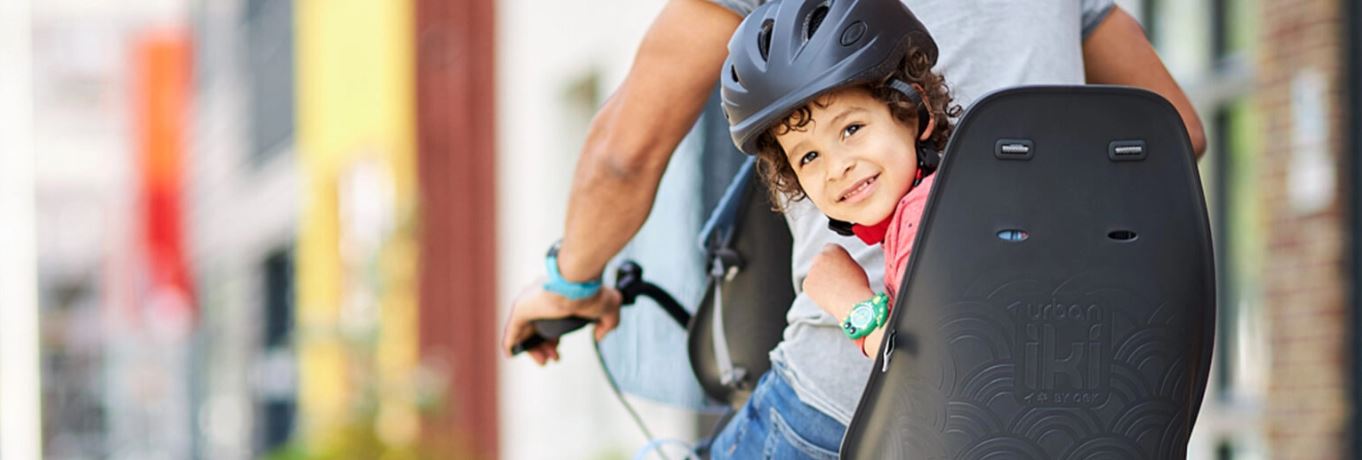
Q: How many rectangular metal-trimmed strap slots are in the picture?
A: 2